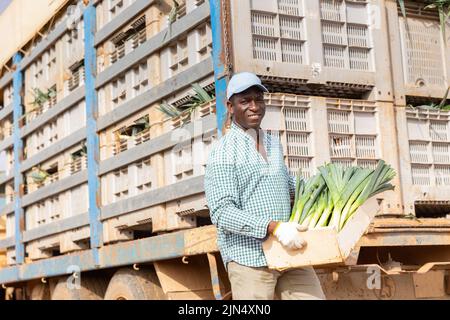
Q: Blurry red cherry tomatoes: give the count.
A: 0